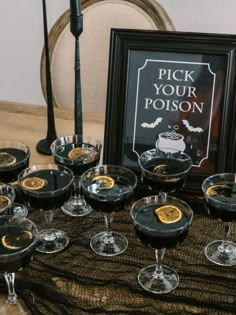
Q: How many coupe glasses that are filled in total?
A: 9